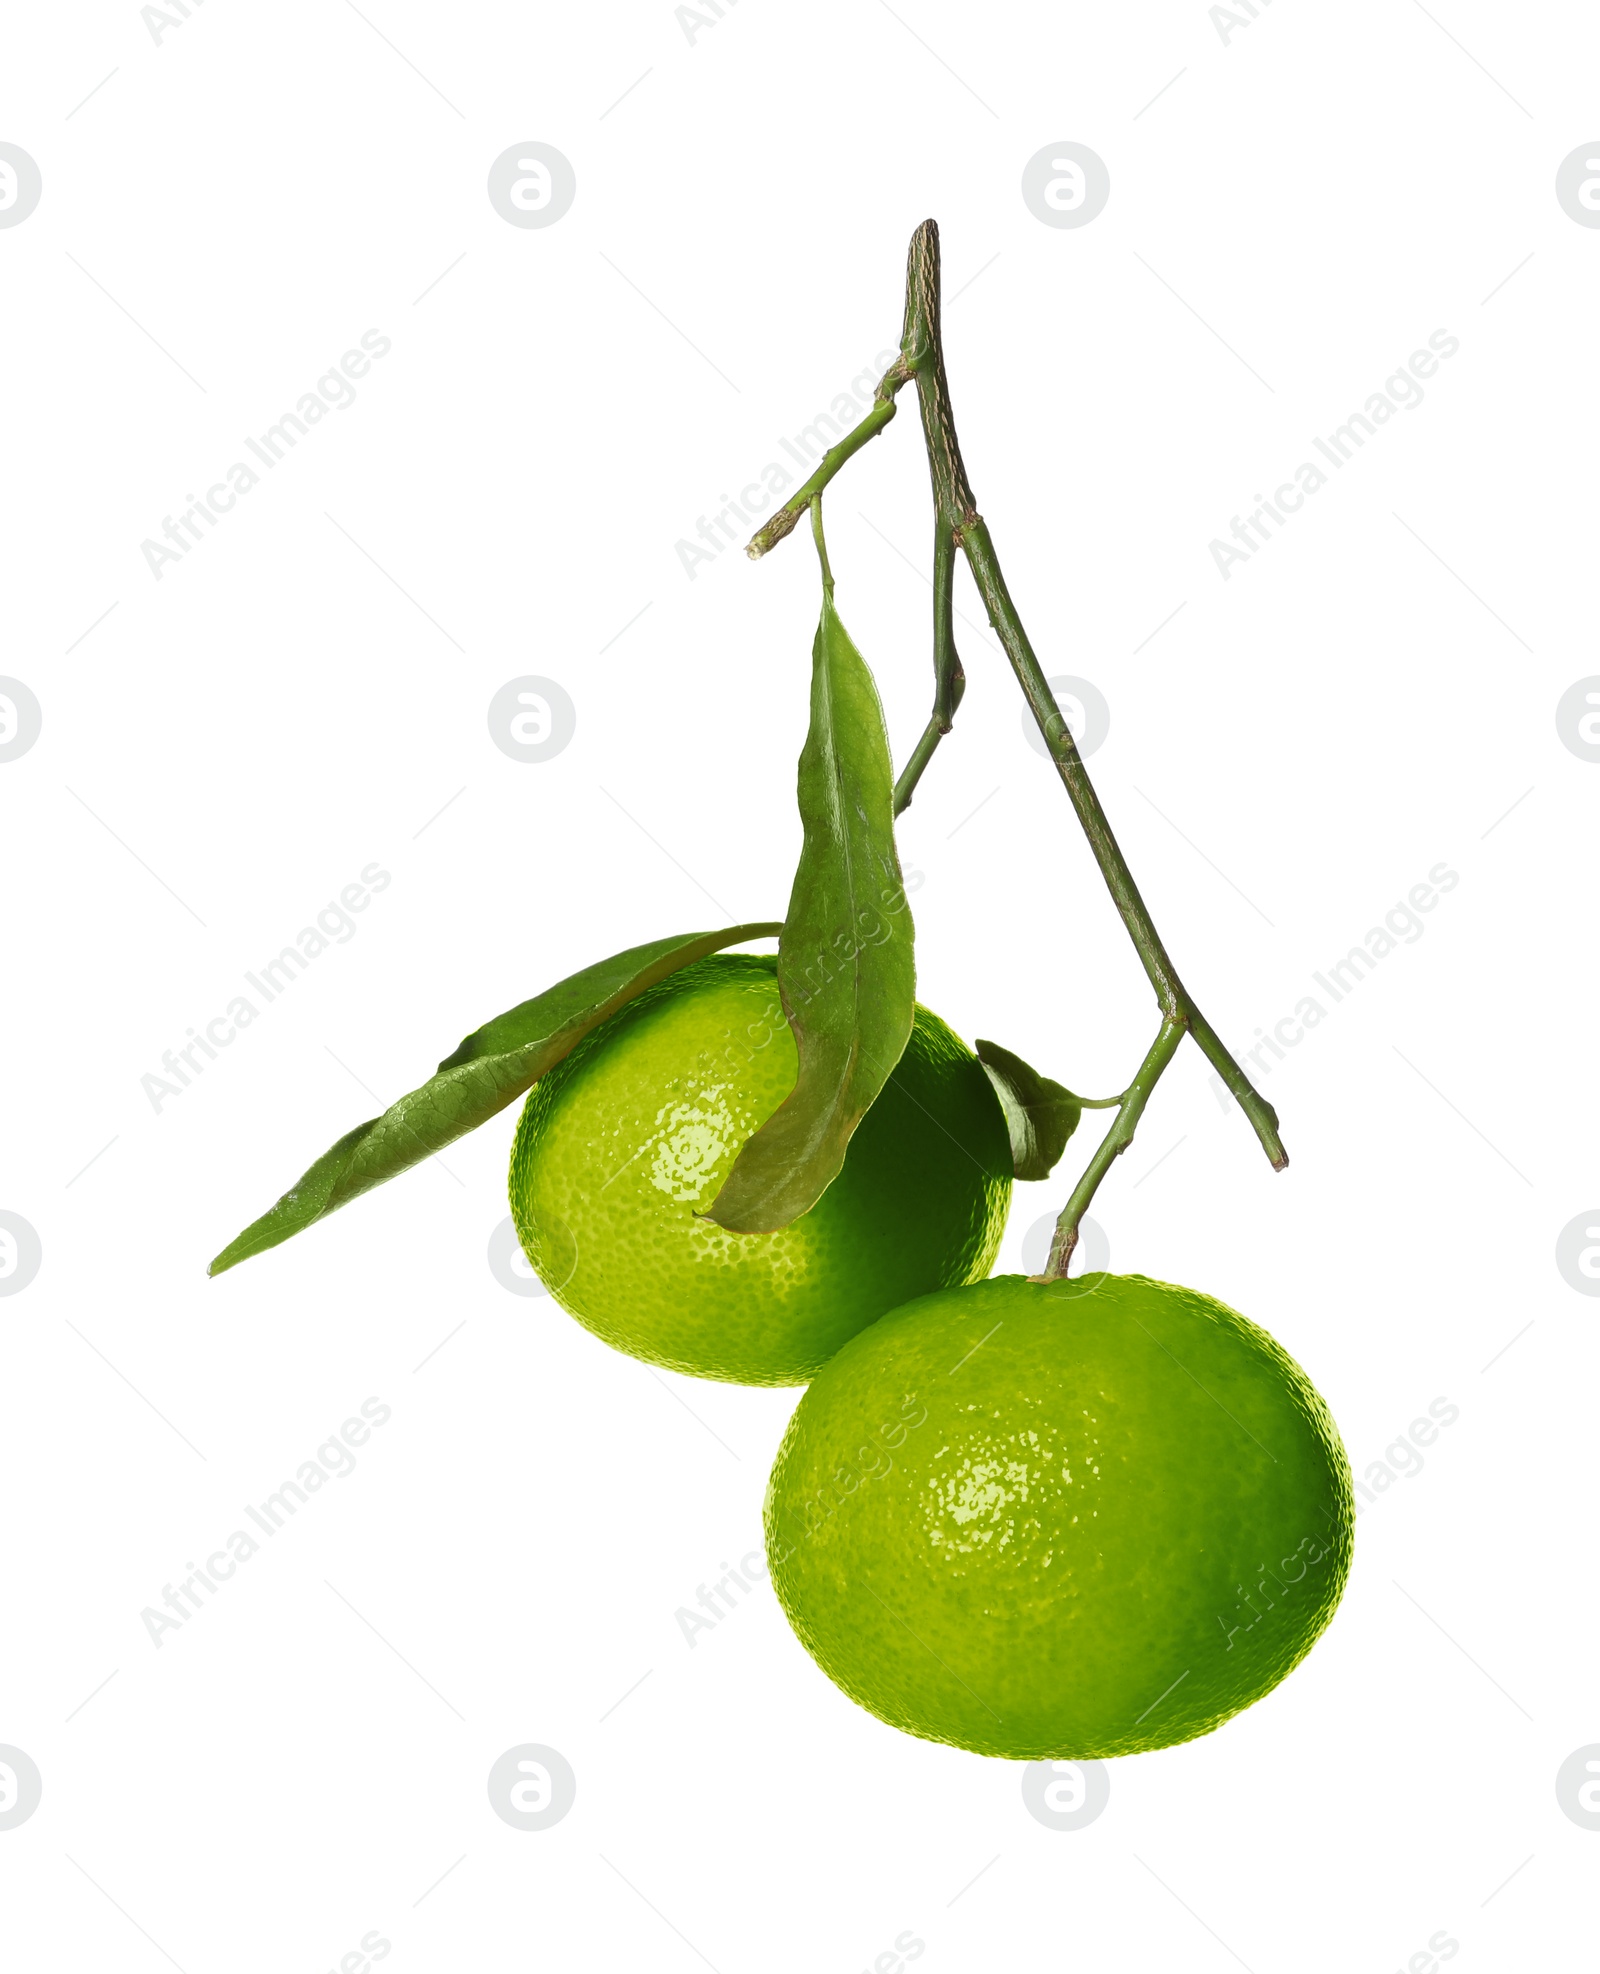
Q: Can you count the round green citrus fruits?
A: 2